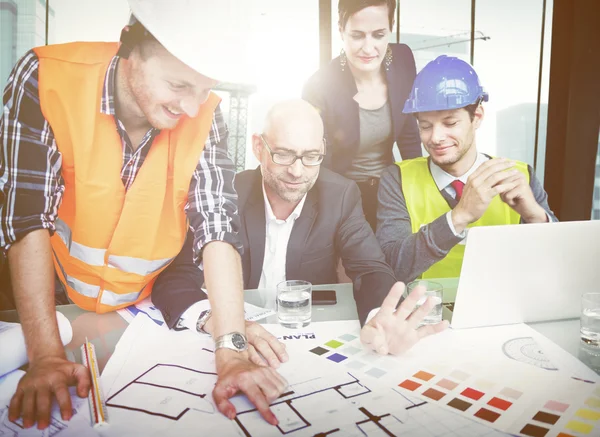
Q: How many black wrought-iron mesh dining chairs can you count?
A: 0